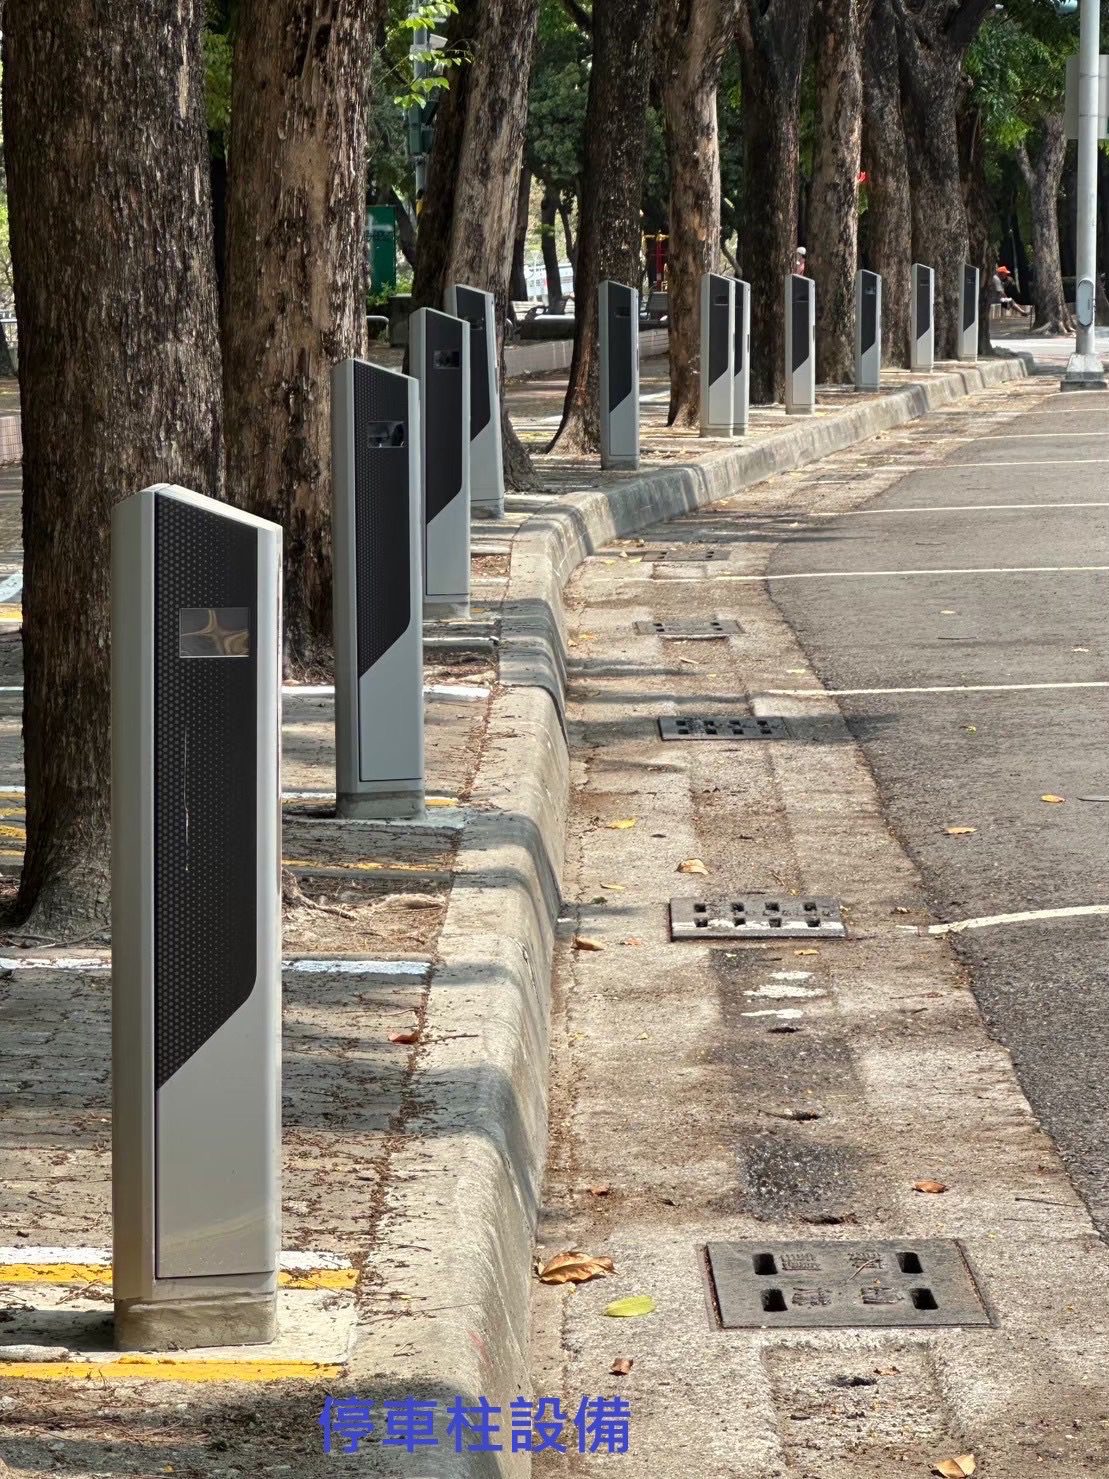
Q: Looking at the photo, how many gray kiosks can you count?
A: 11